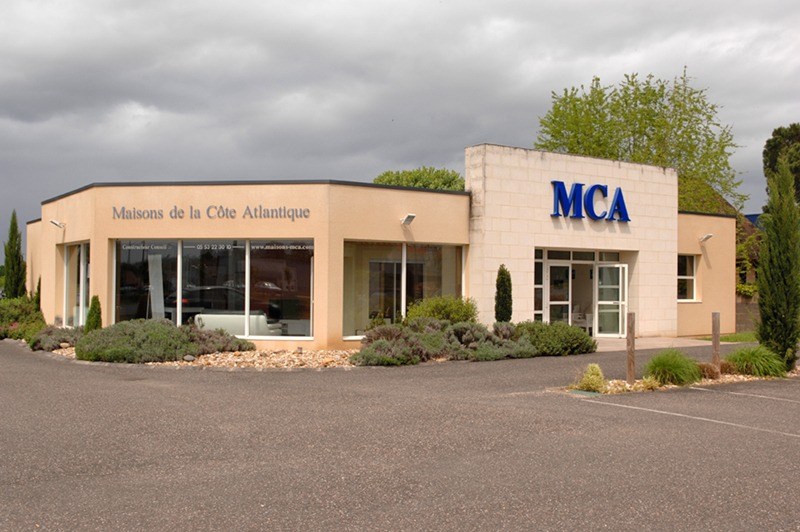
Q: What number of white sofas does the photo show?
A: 1